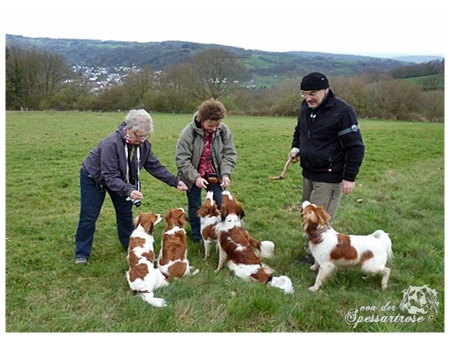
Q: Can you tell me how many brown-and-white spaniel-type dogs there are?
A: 5